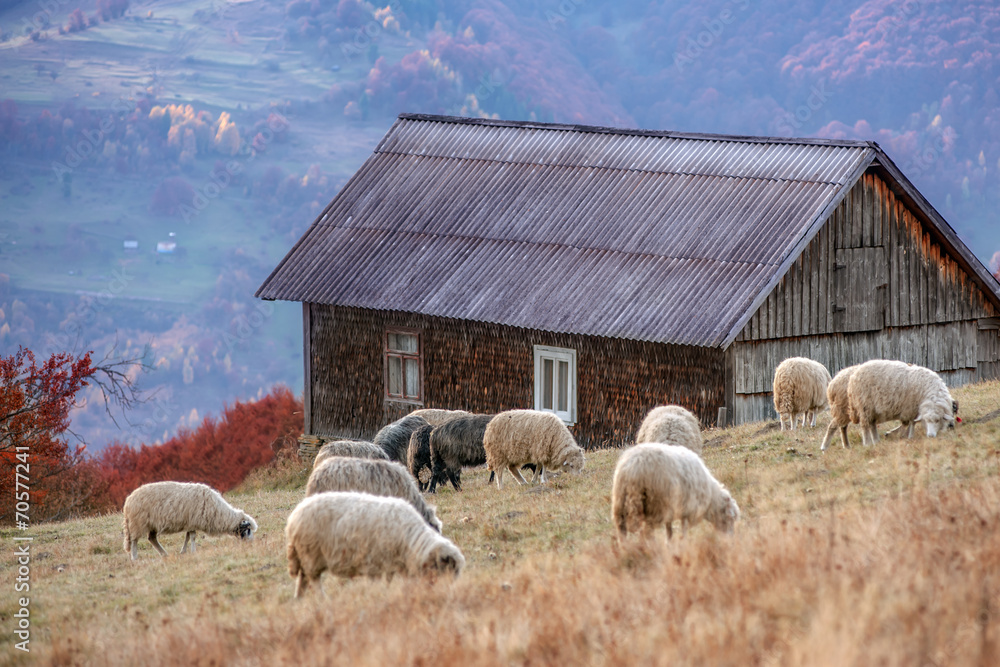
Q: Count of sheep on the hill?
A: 14